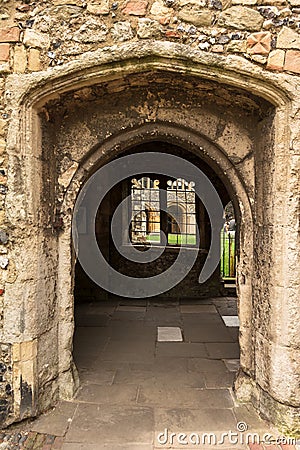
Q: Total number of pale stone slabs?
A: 2